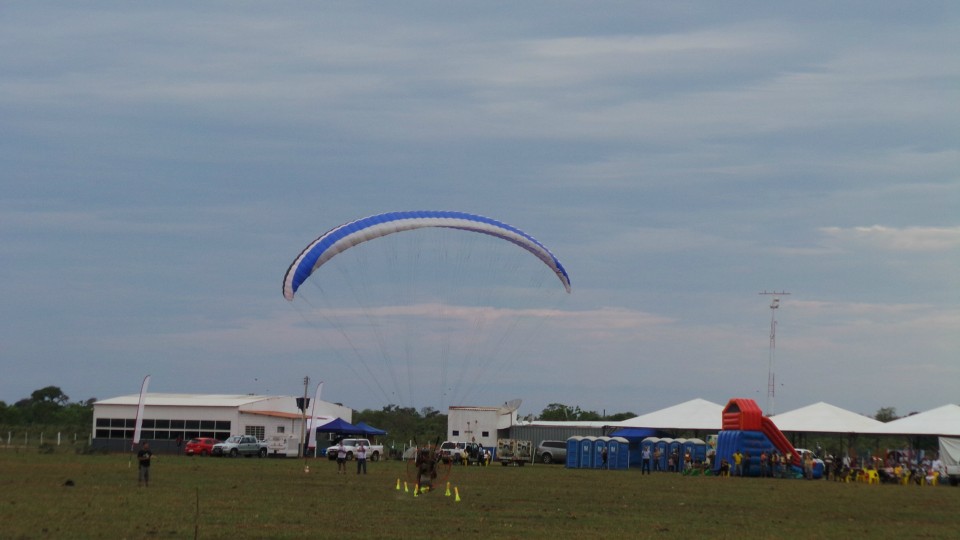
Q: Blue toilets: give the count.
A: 8